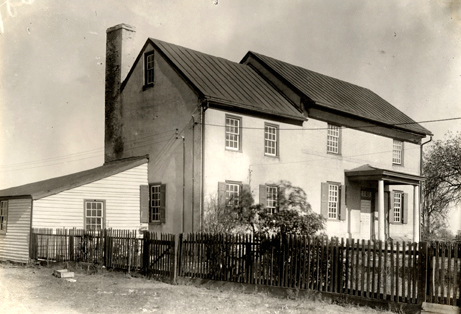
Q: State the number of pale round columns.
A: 2